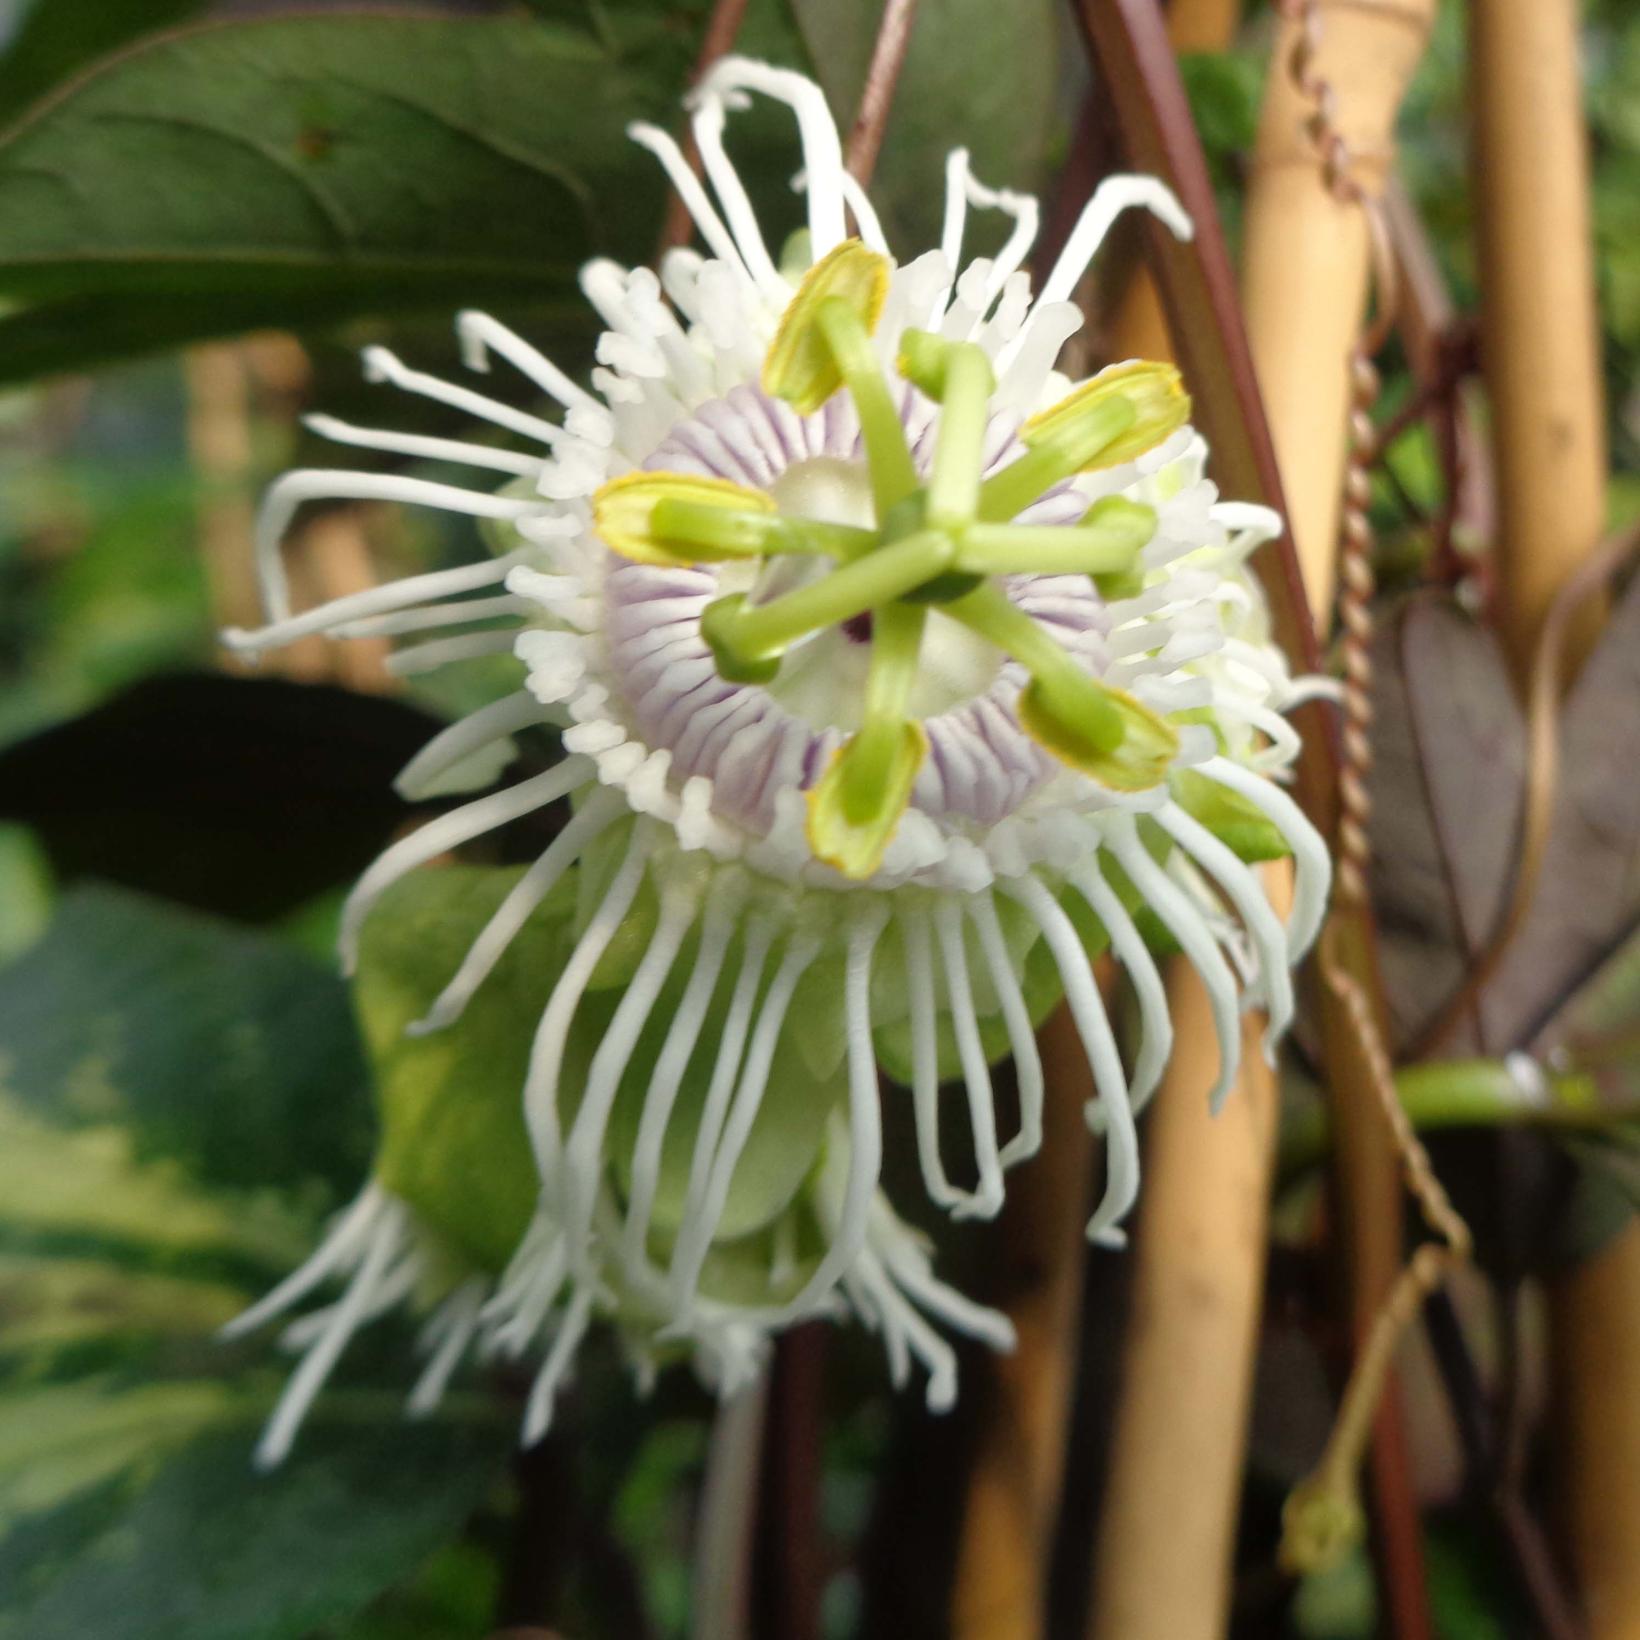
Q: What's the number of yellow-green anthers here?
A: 5